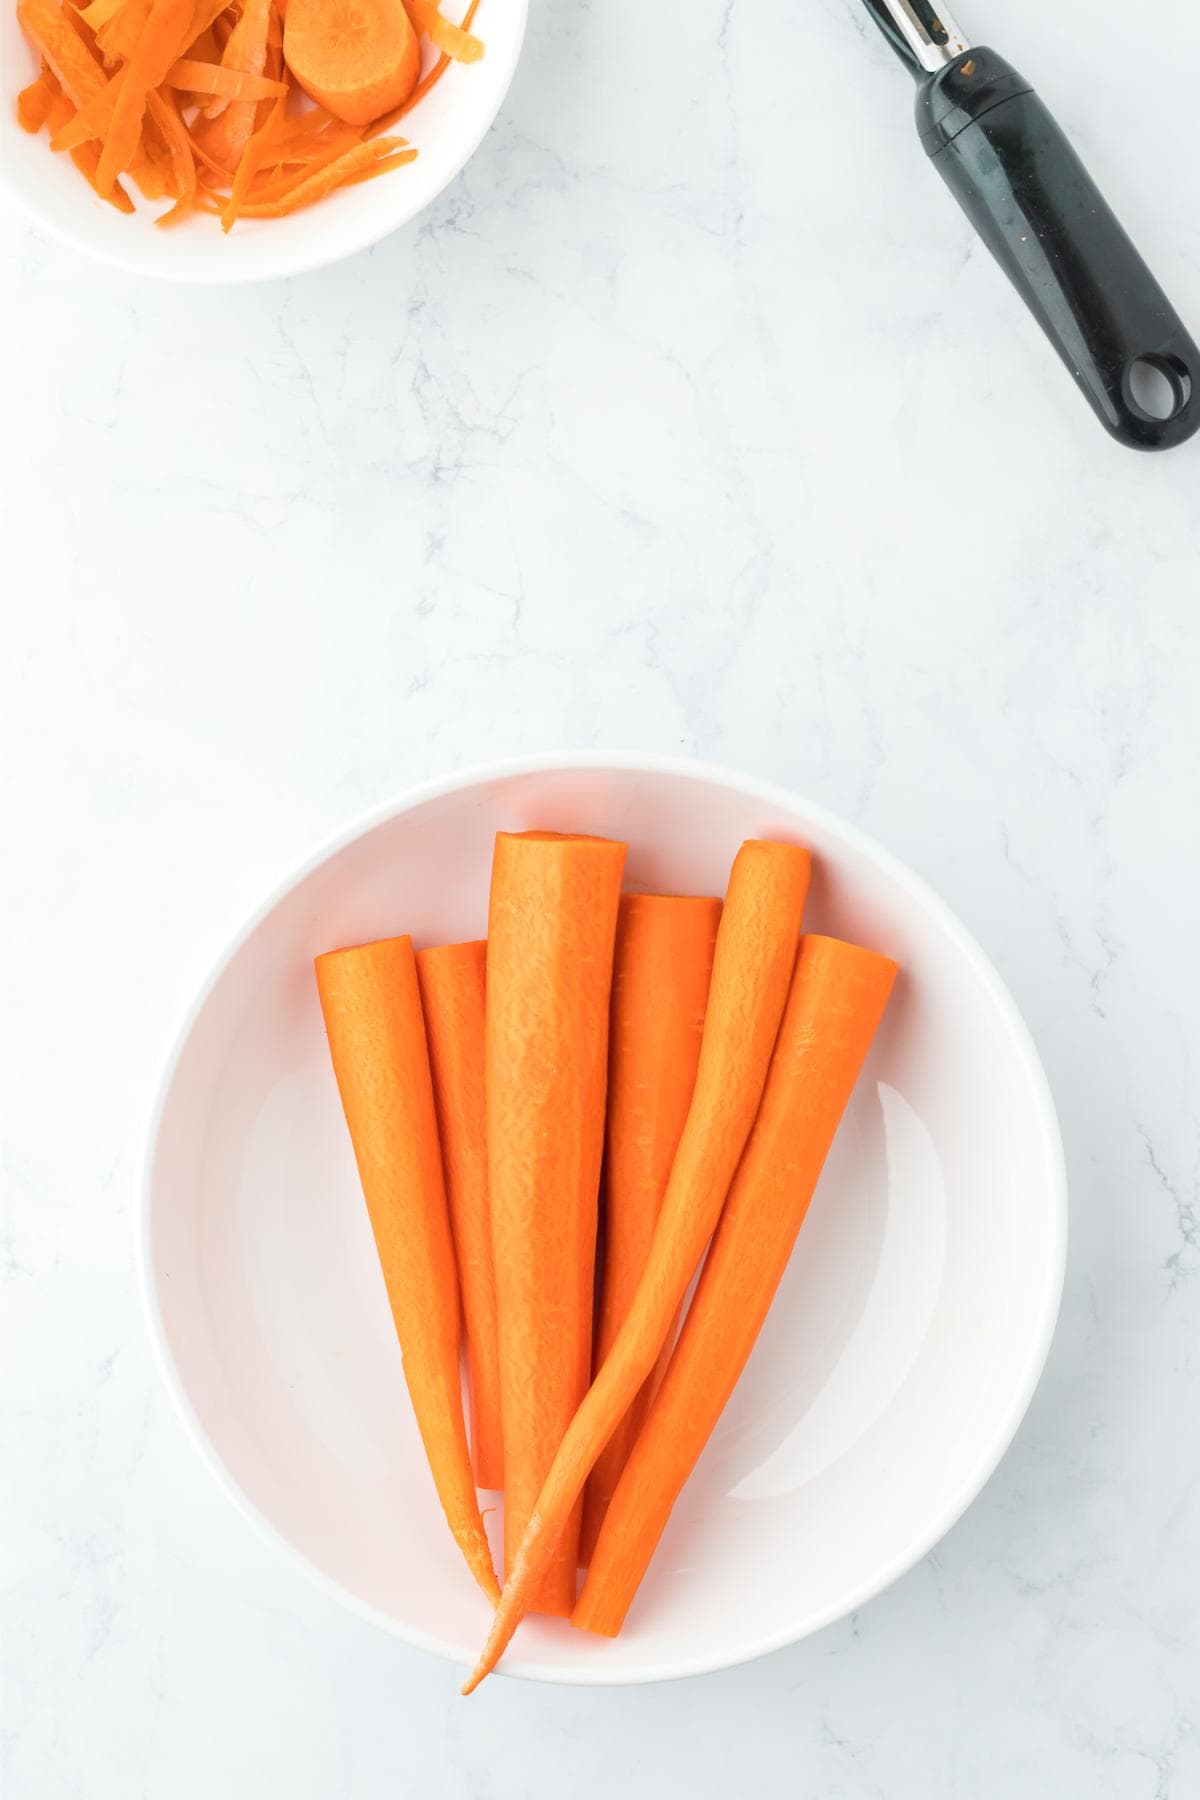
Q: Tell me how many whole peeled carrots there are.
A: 6